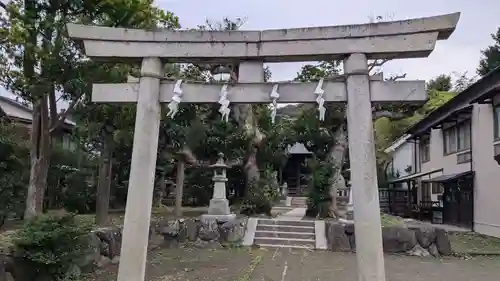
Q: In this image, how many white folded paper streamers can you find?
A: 4